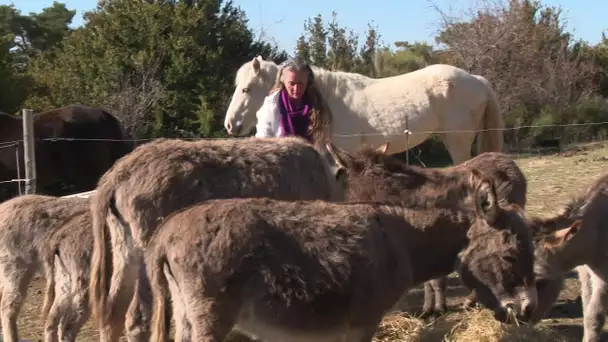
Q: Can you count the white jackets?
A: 1